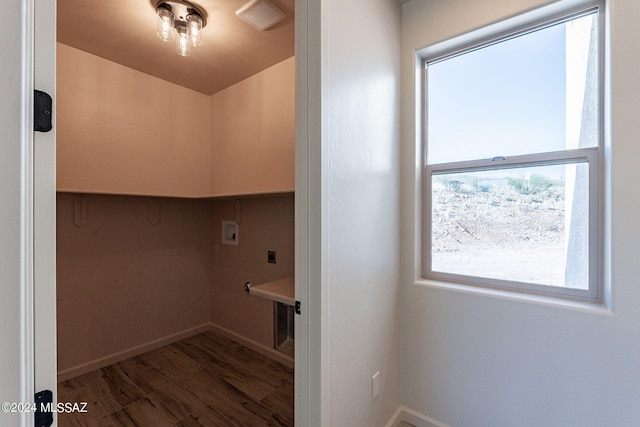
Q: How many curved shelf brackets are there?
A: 3